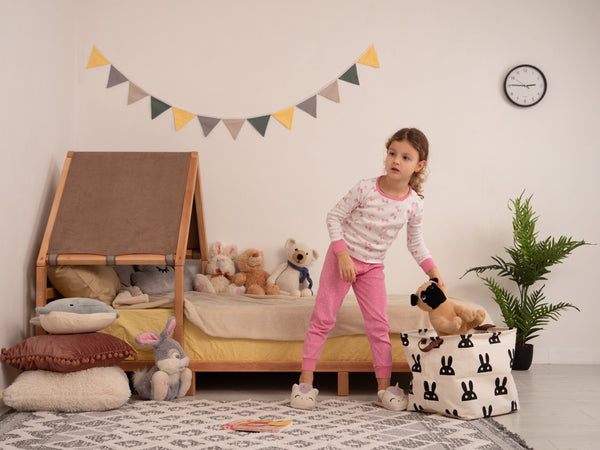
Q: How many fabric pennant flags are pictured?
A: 13